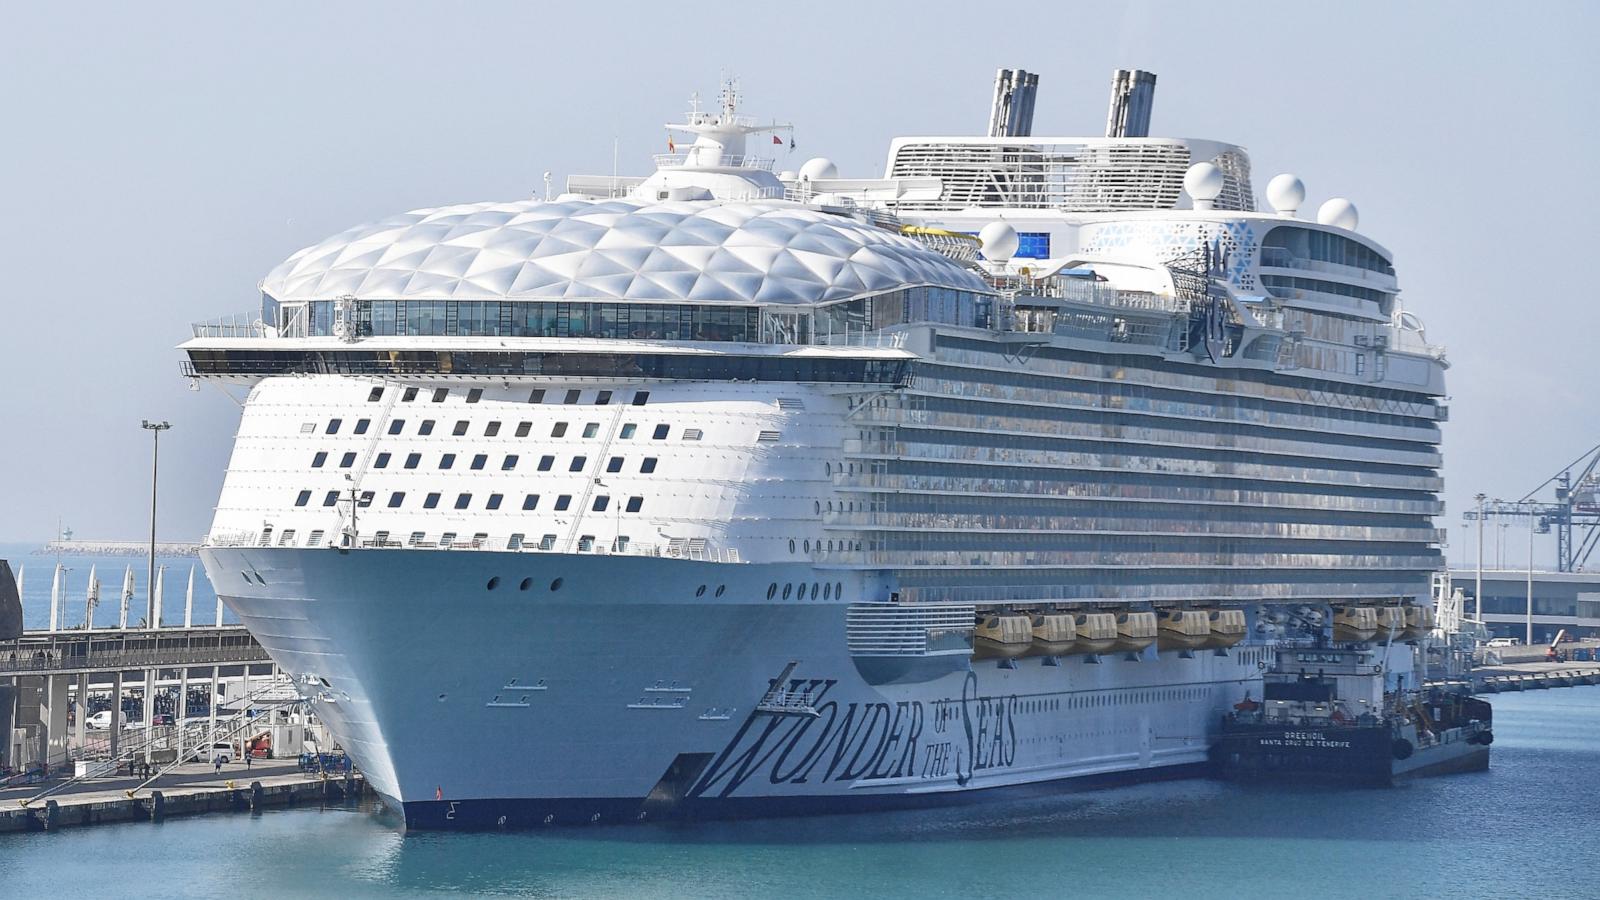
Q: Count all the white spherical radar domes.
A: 5